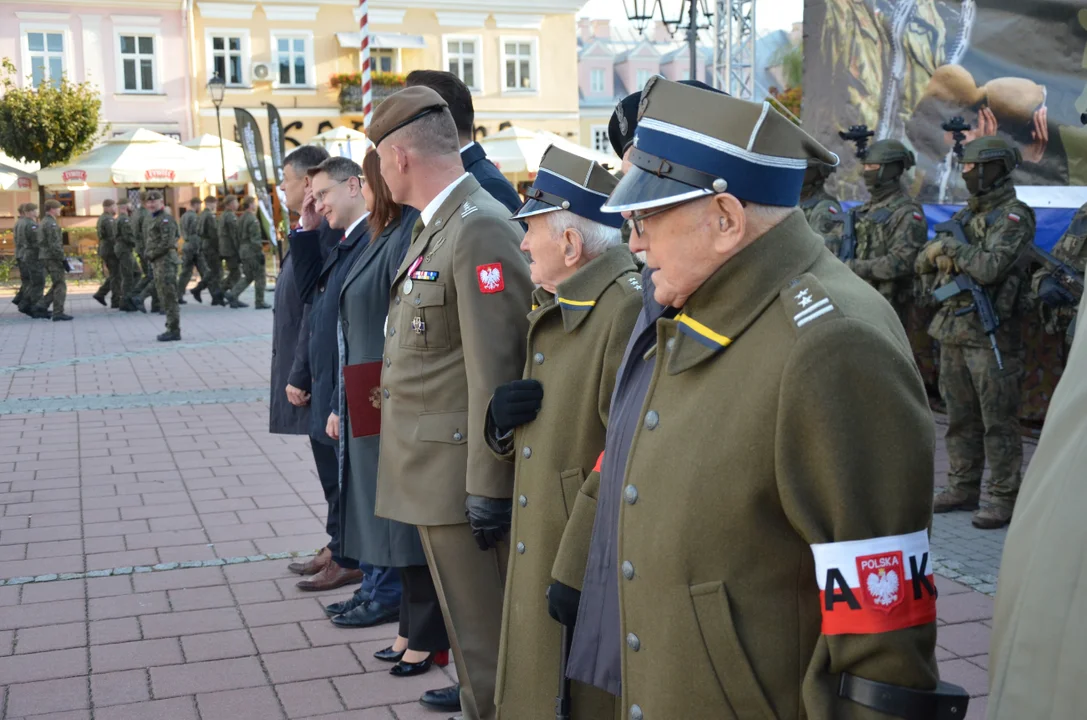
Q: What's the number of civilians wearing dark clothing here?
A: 4